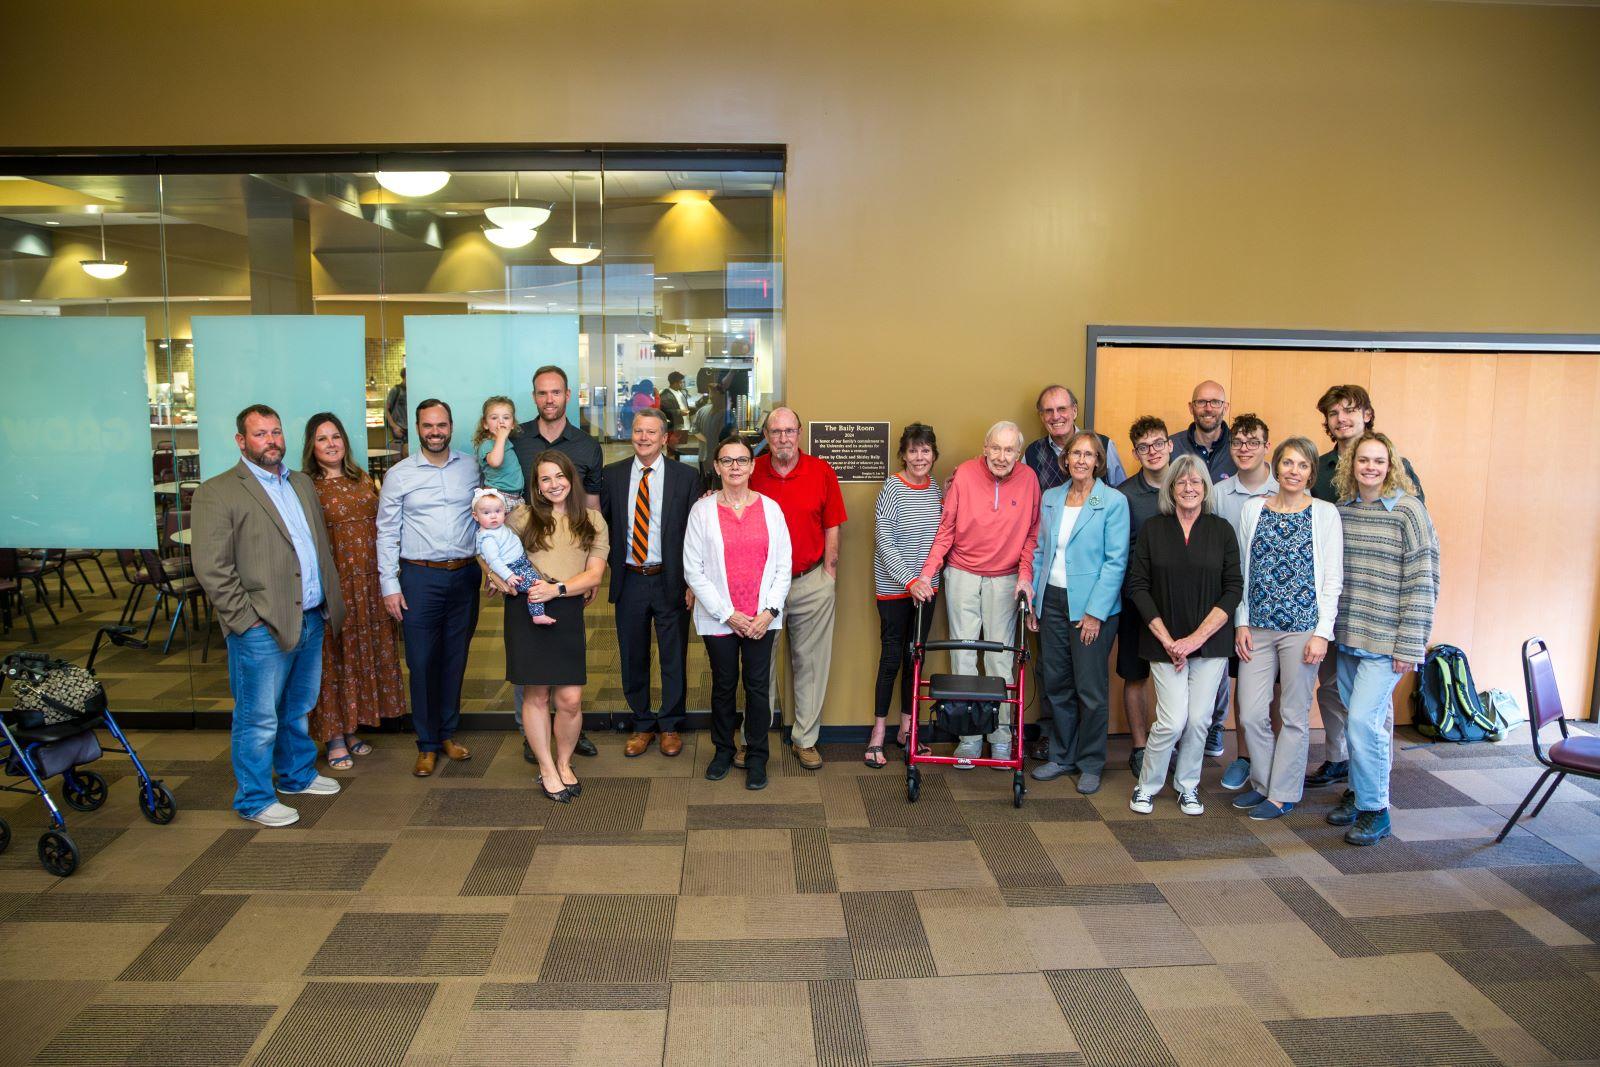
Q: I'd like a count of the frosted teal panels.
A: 3